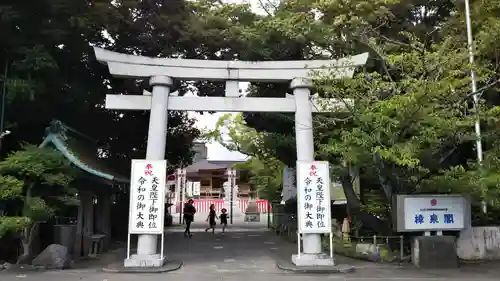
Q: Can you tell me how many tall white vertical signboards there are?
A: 2